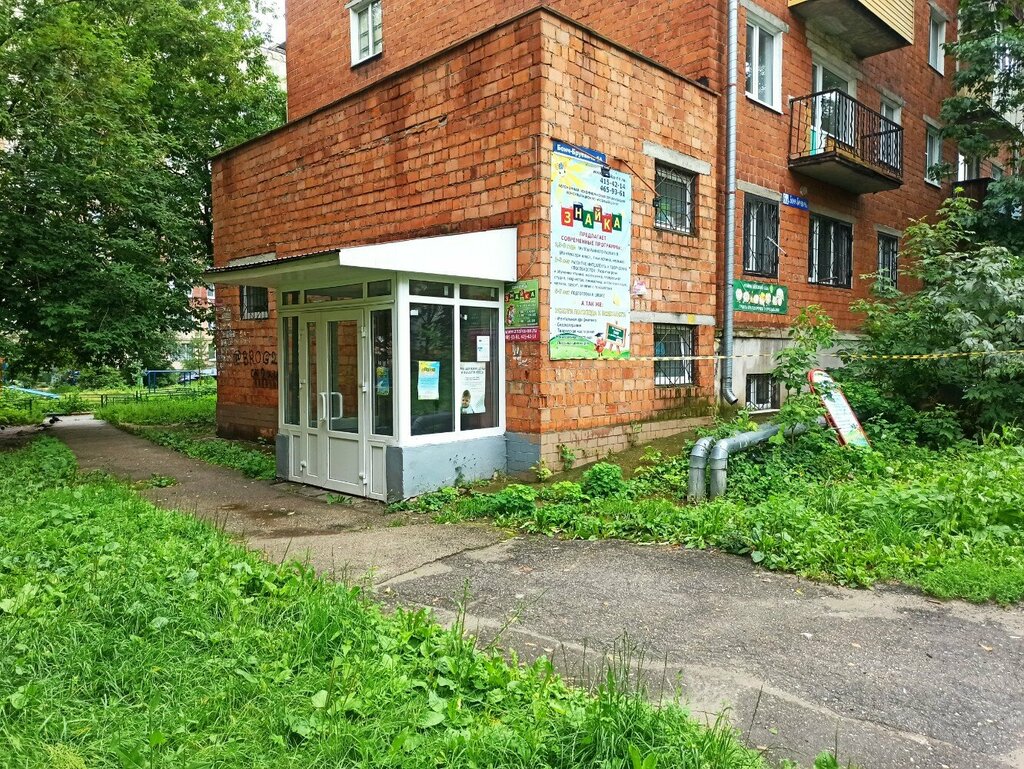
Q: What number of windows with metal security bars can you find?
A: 7